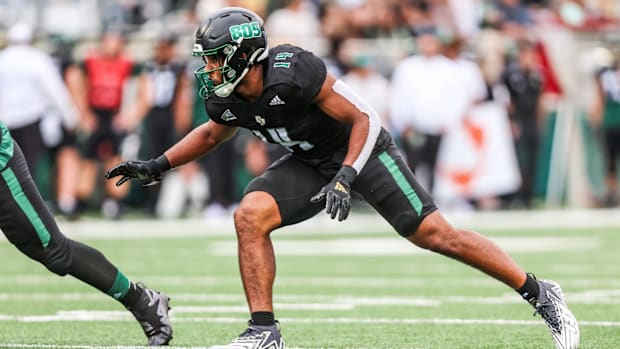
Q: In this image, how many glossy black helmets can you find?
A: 1